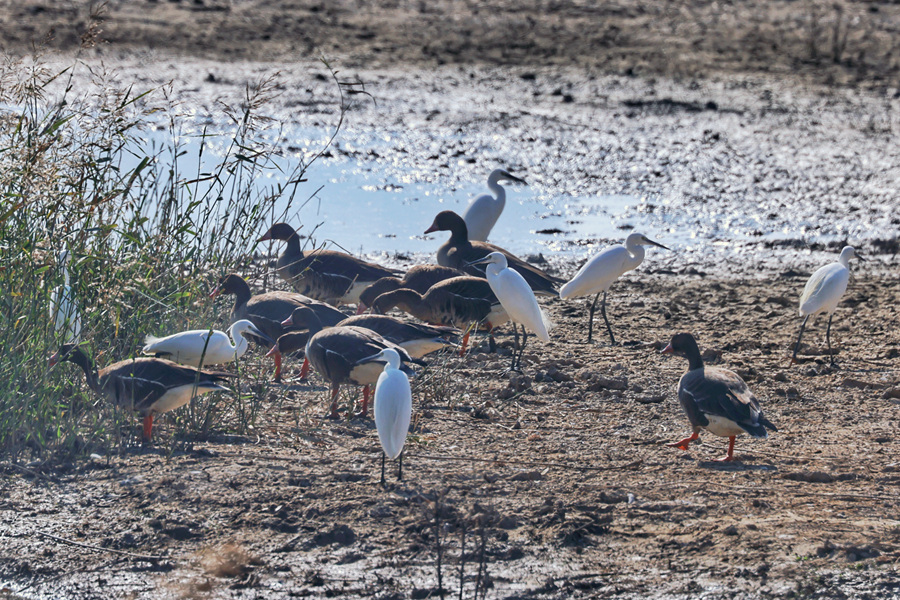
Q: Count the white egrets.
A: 7